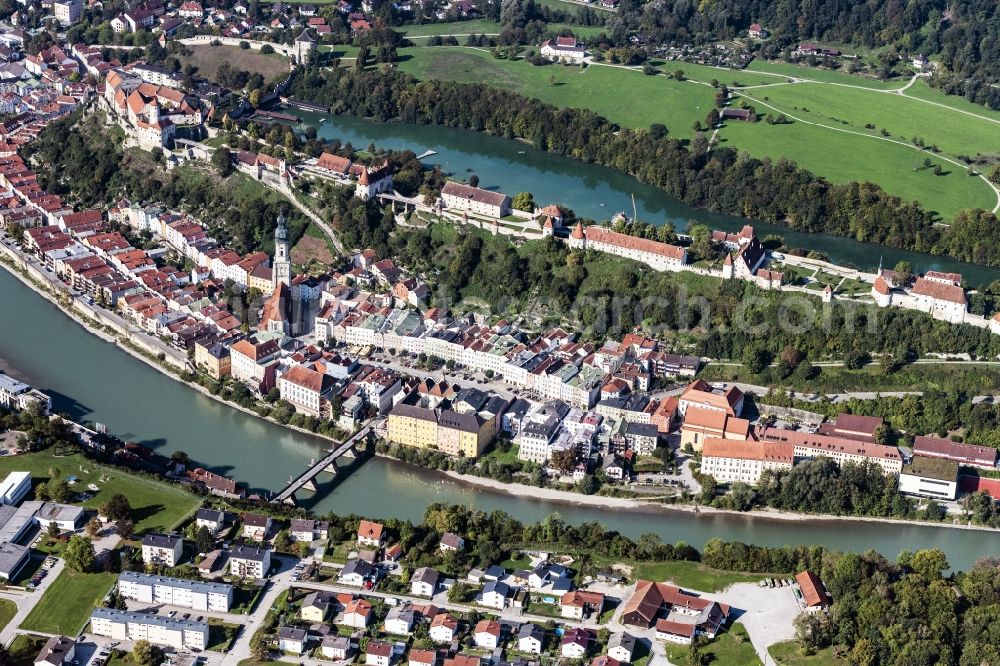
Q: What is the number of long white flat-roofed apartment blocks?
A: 2